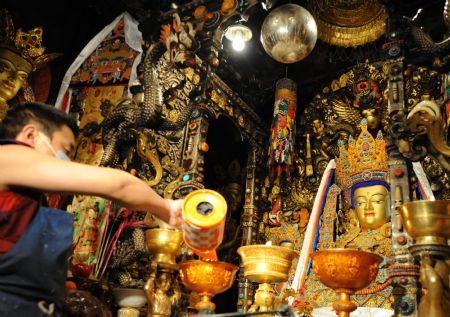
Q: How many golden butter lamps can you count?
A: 5